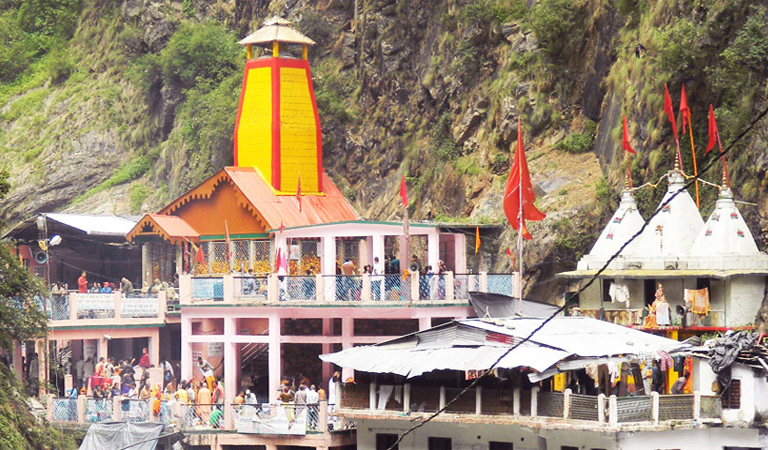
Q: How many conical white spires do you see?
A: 3